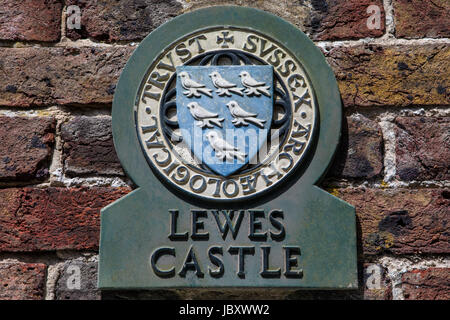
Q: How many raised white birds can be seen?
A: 6